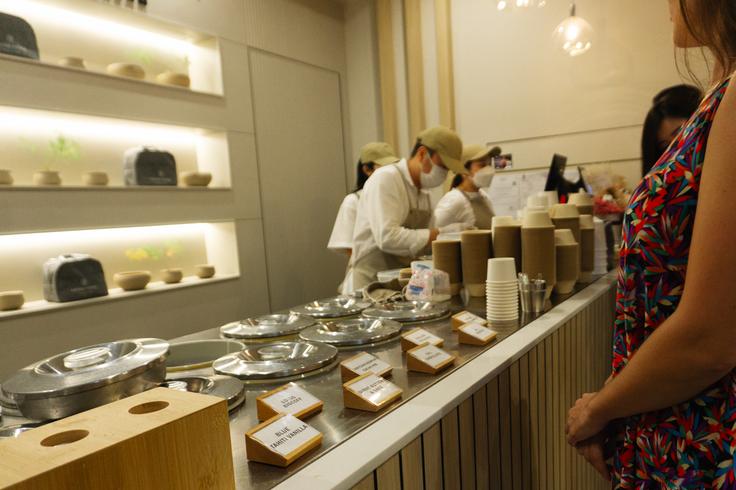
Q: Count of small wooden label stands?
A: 8